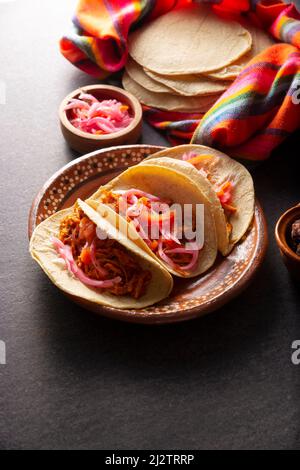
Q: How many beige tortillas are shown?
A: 8